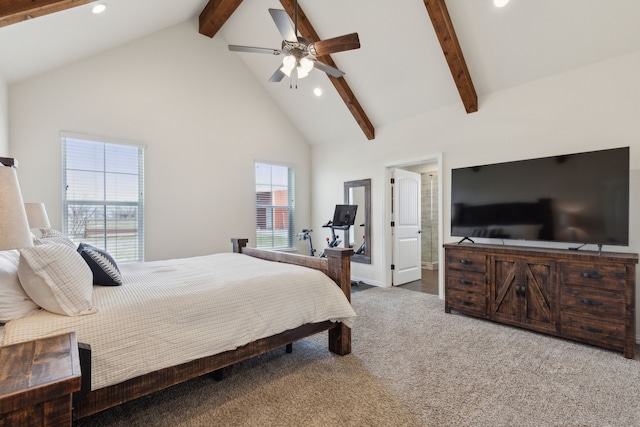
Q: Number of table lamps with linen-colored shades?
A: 2